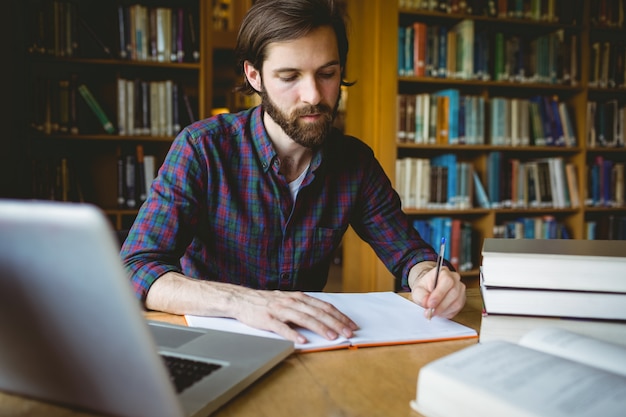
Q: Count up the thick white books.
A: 4